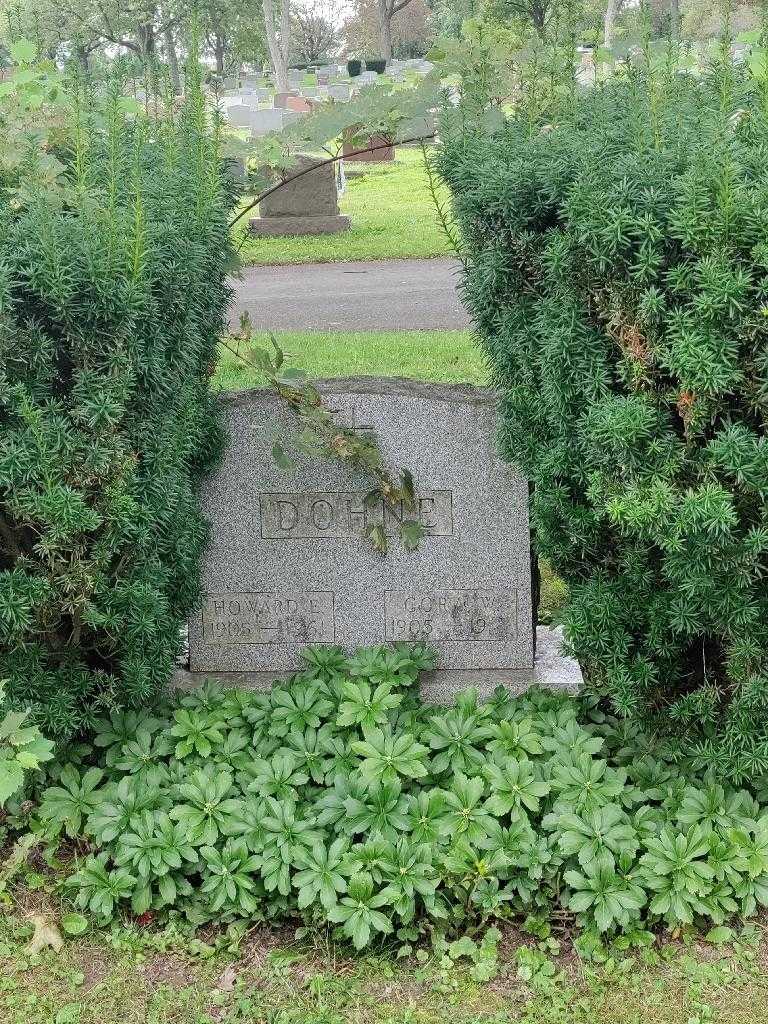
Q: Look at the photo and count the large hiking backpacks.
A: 0